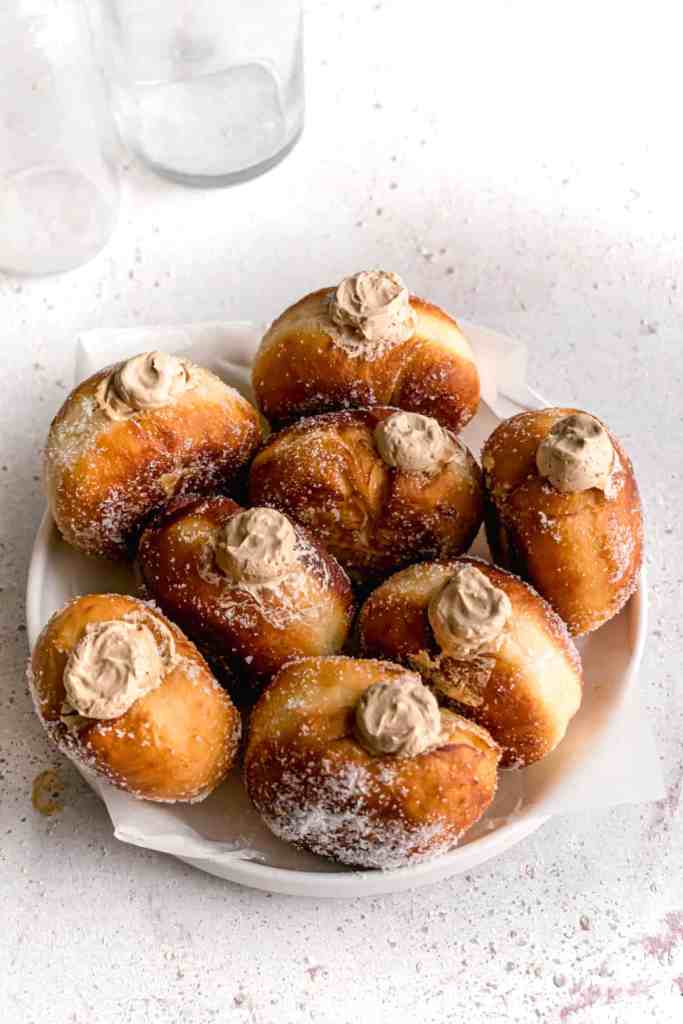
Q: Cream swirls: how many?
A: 8